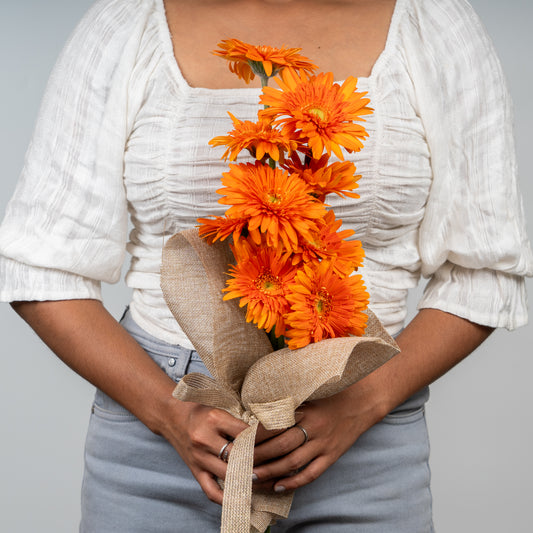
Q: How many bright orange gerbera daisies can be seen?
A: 9